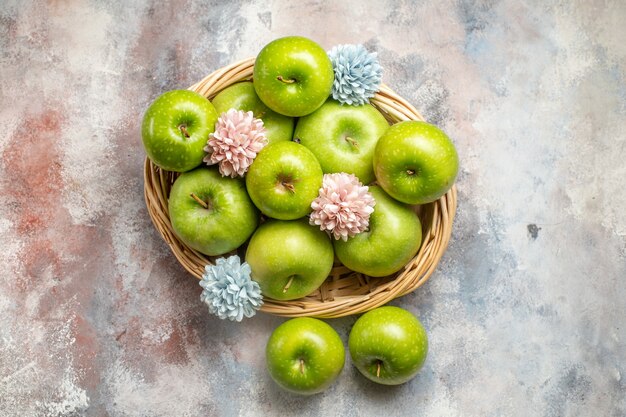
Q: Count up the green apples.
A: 11